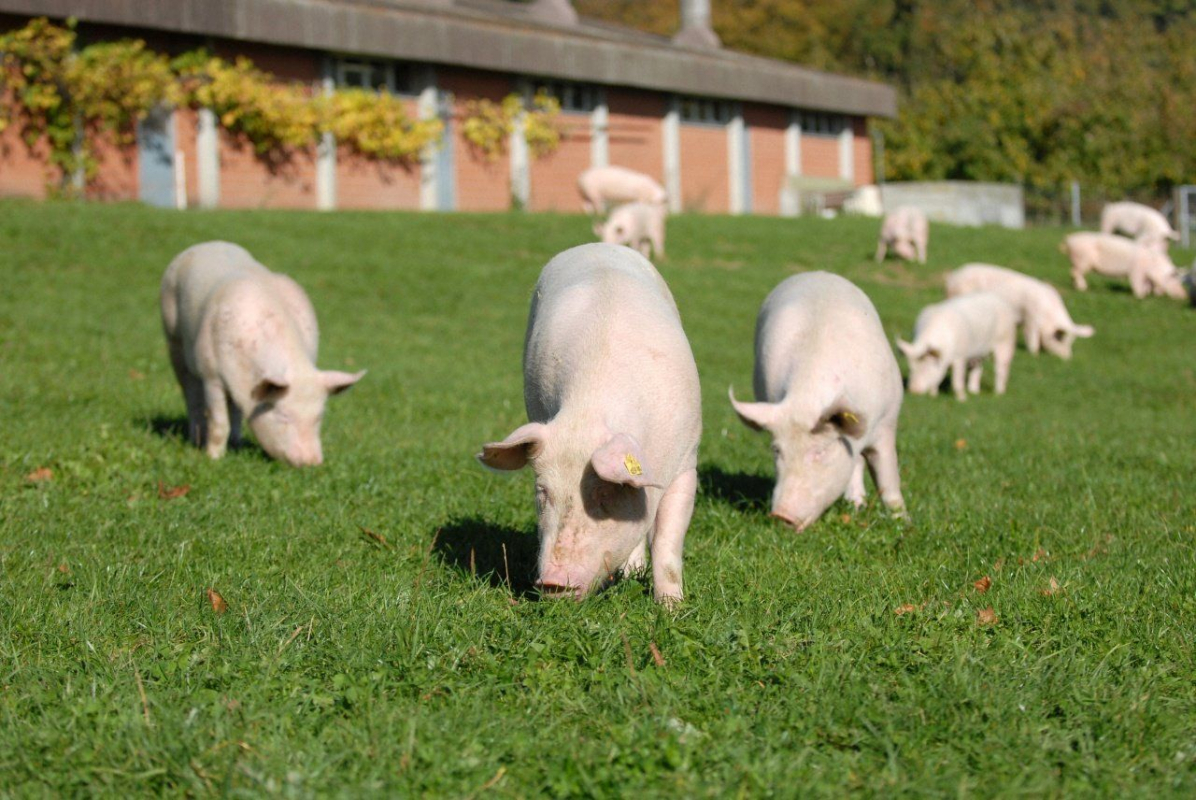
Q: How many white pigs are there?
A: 10